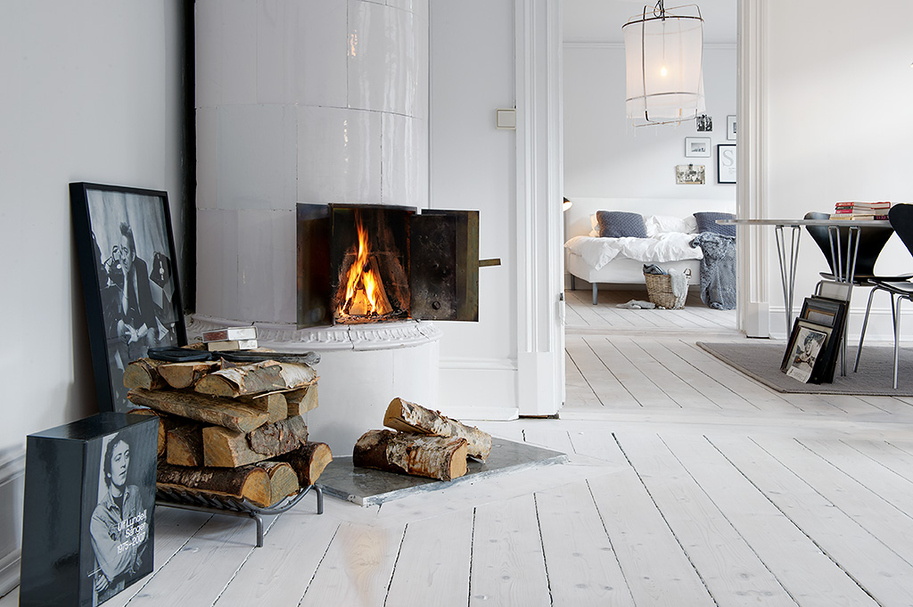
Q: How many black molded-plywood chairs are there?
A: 2